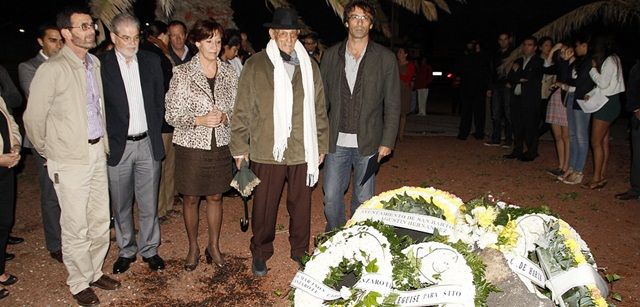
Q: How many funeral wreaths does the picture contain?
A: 4